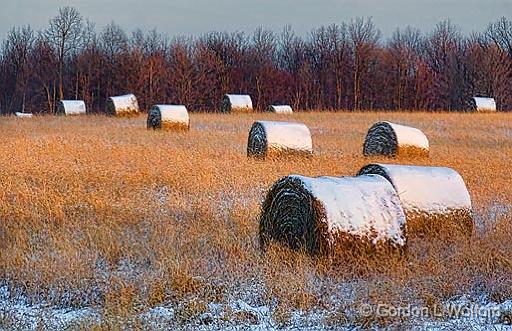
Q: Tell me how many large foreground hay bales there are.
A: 2